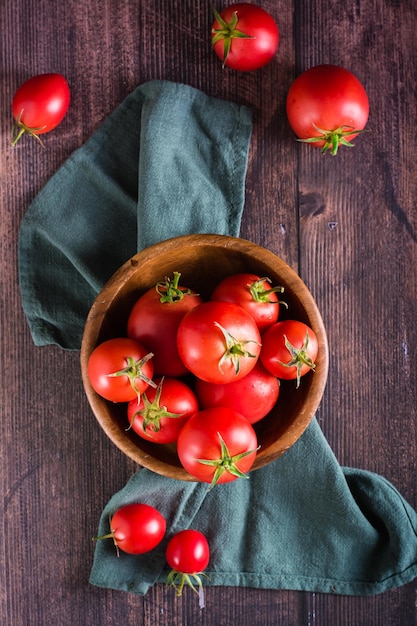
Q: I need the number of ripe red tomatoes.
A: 13